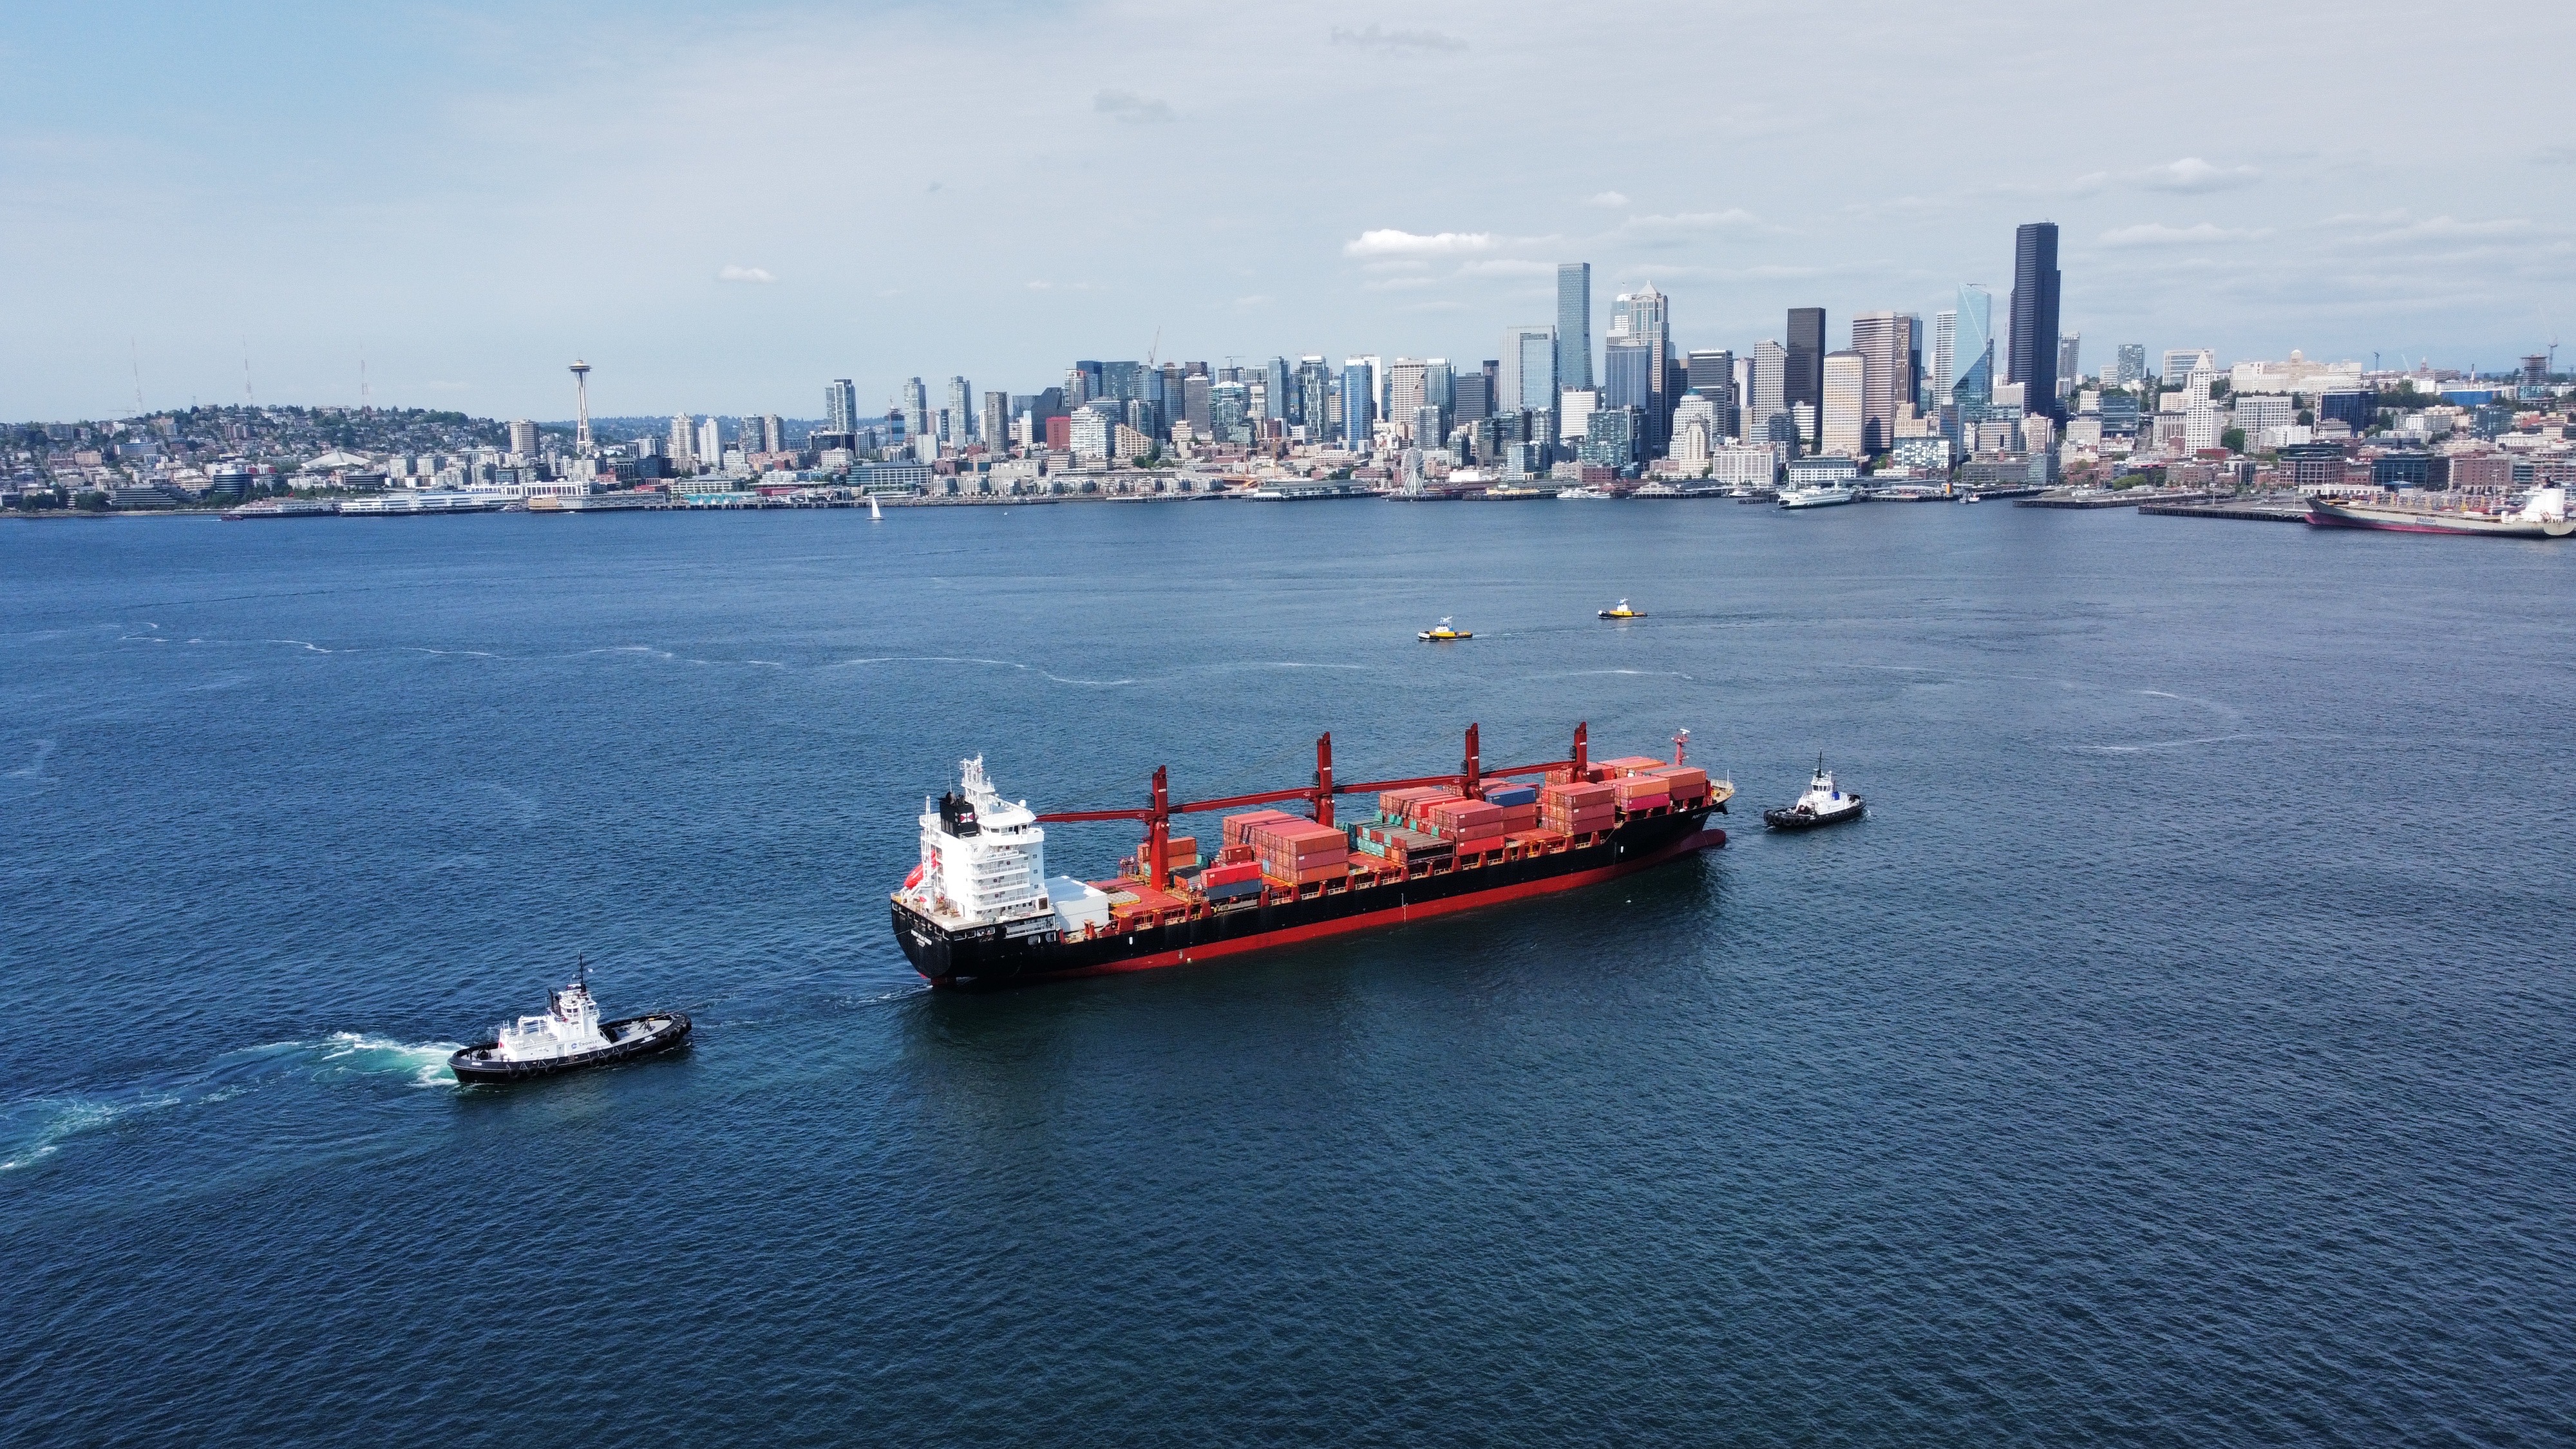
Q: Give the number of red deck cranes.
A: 4